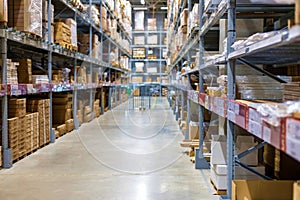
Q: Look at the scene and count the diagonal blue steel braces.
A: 3